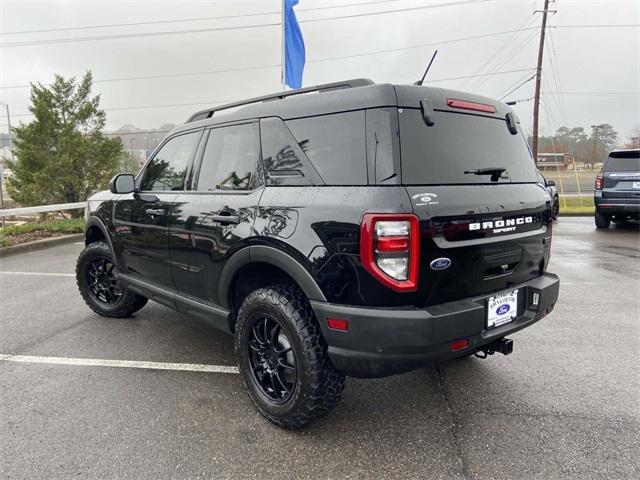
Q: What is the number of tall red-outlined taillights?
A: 1